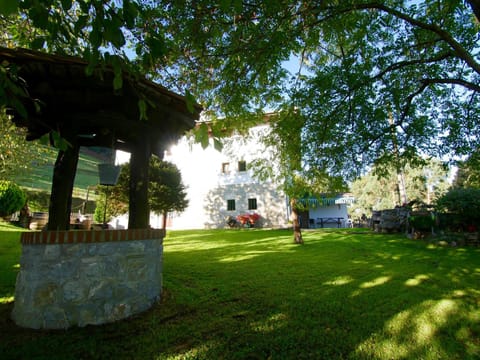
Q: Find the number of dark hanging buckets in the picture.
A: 1